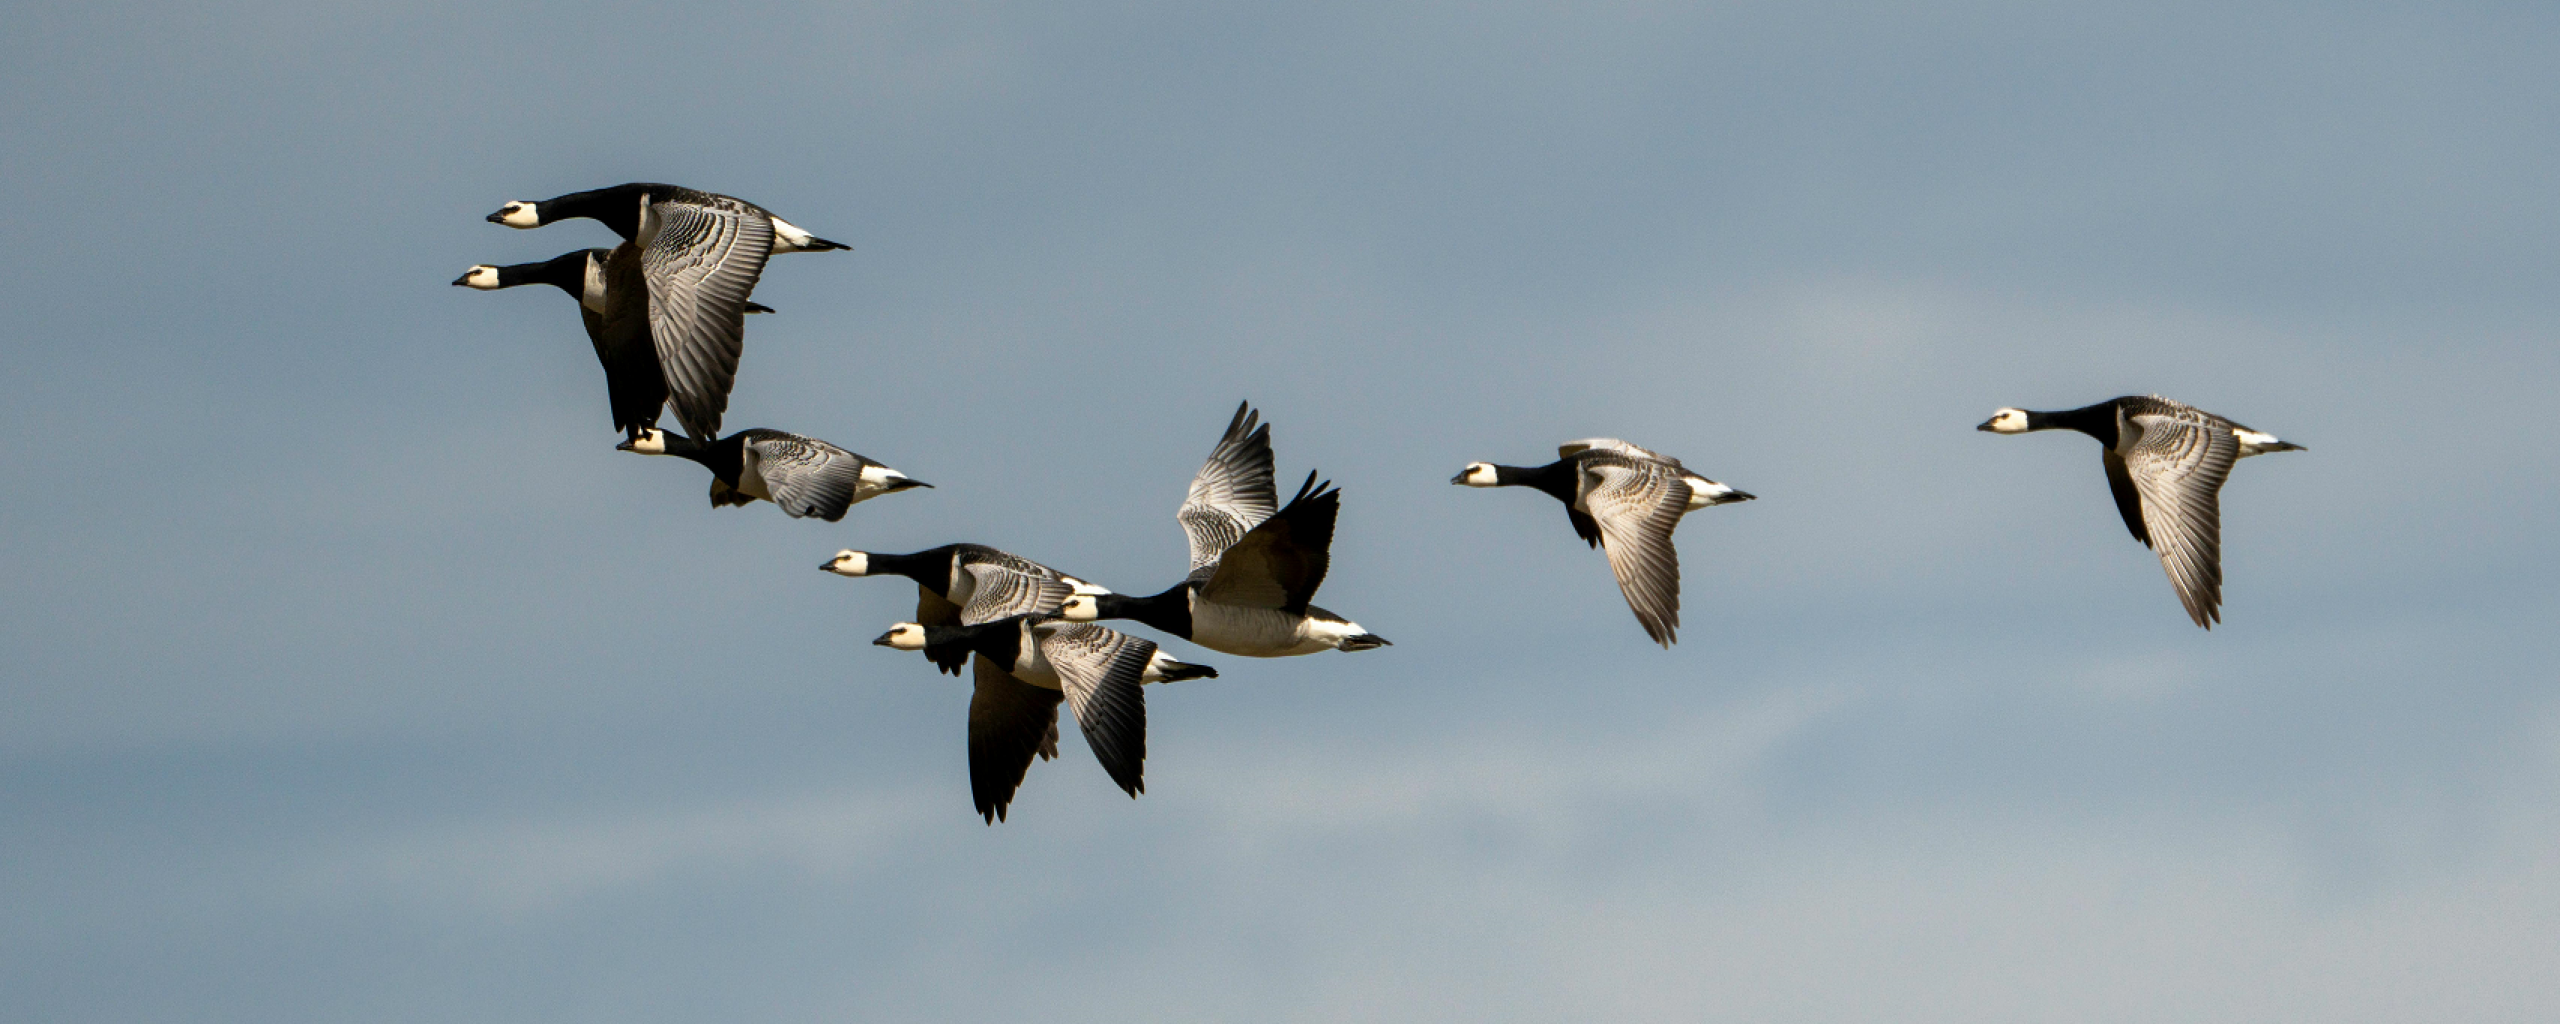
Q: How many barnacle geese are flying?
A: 8